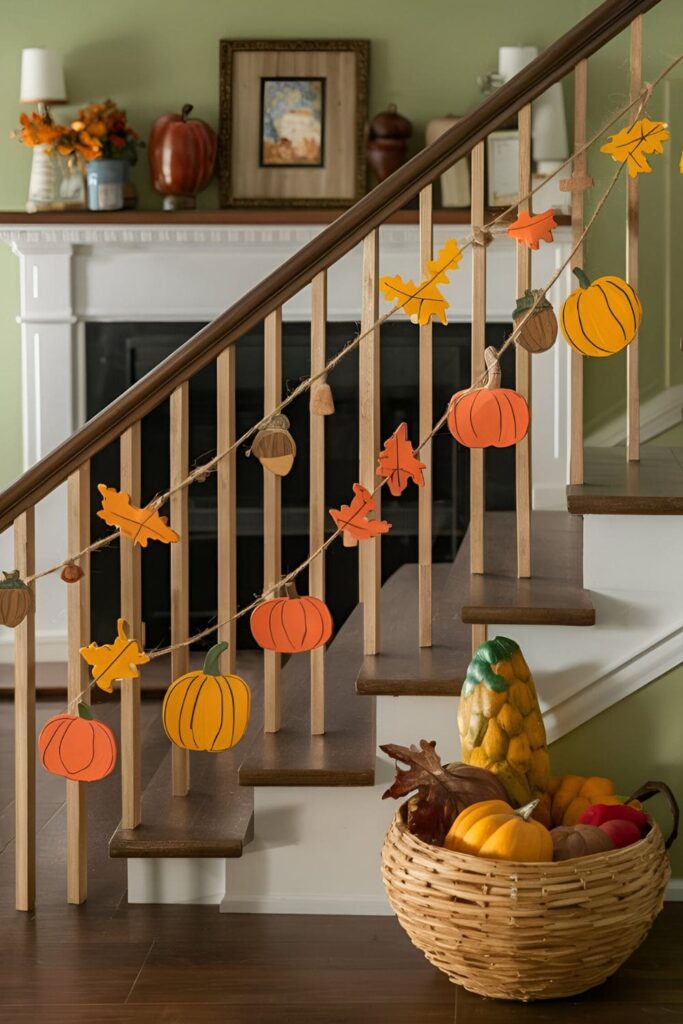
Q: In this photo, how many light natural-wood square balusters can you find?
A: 13